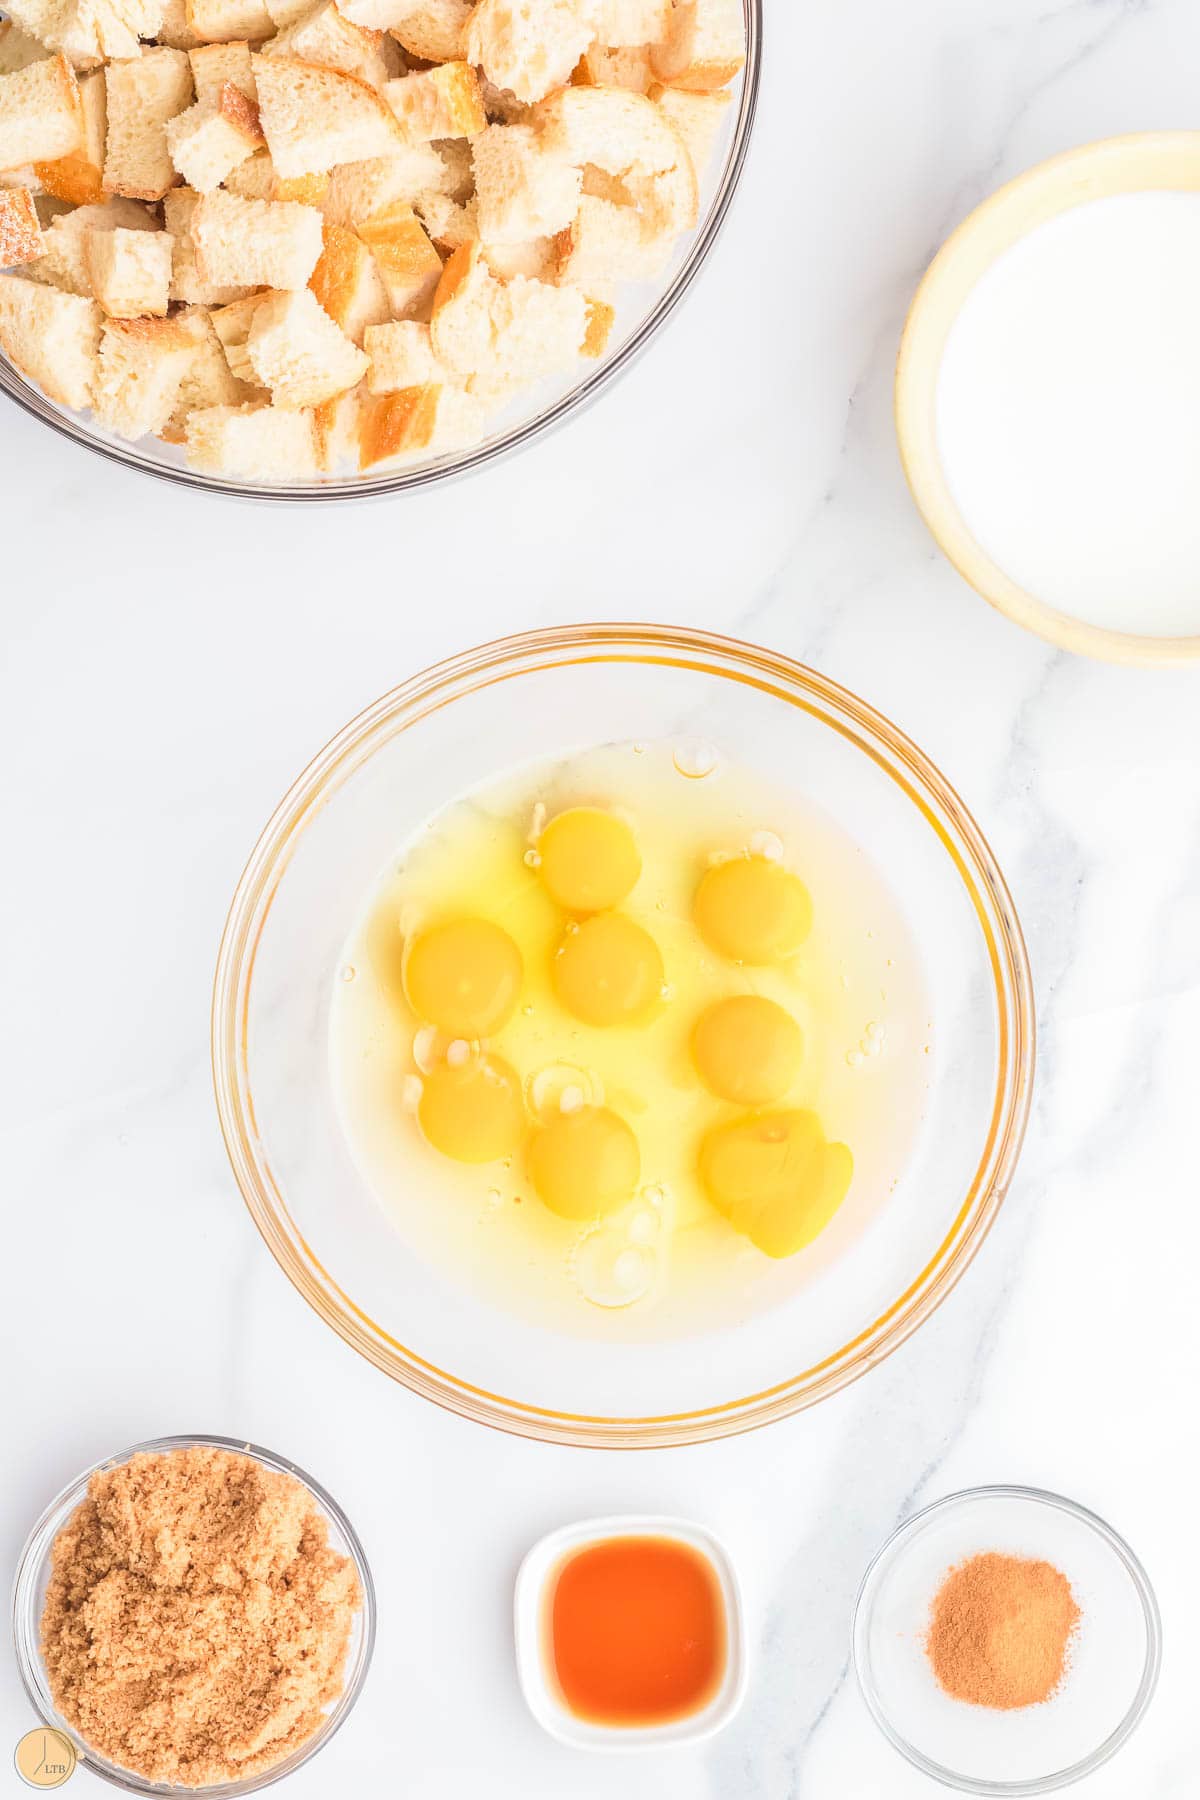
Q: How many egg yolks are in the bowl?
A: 8